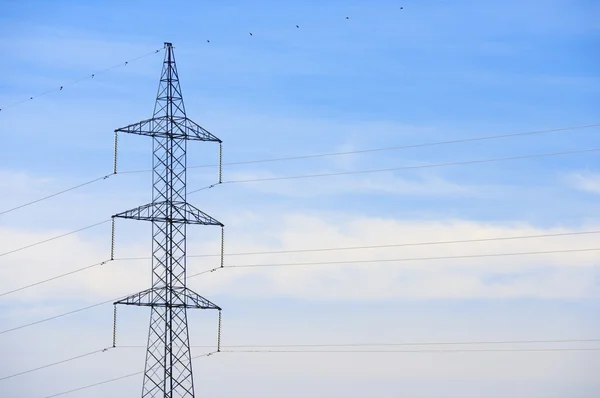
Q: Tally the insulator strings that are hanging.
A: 6